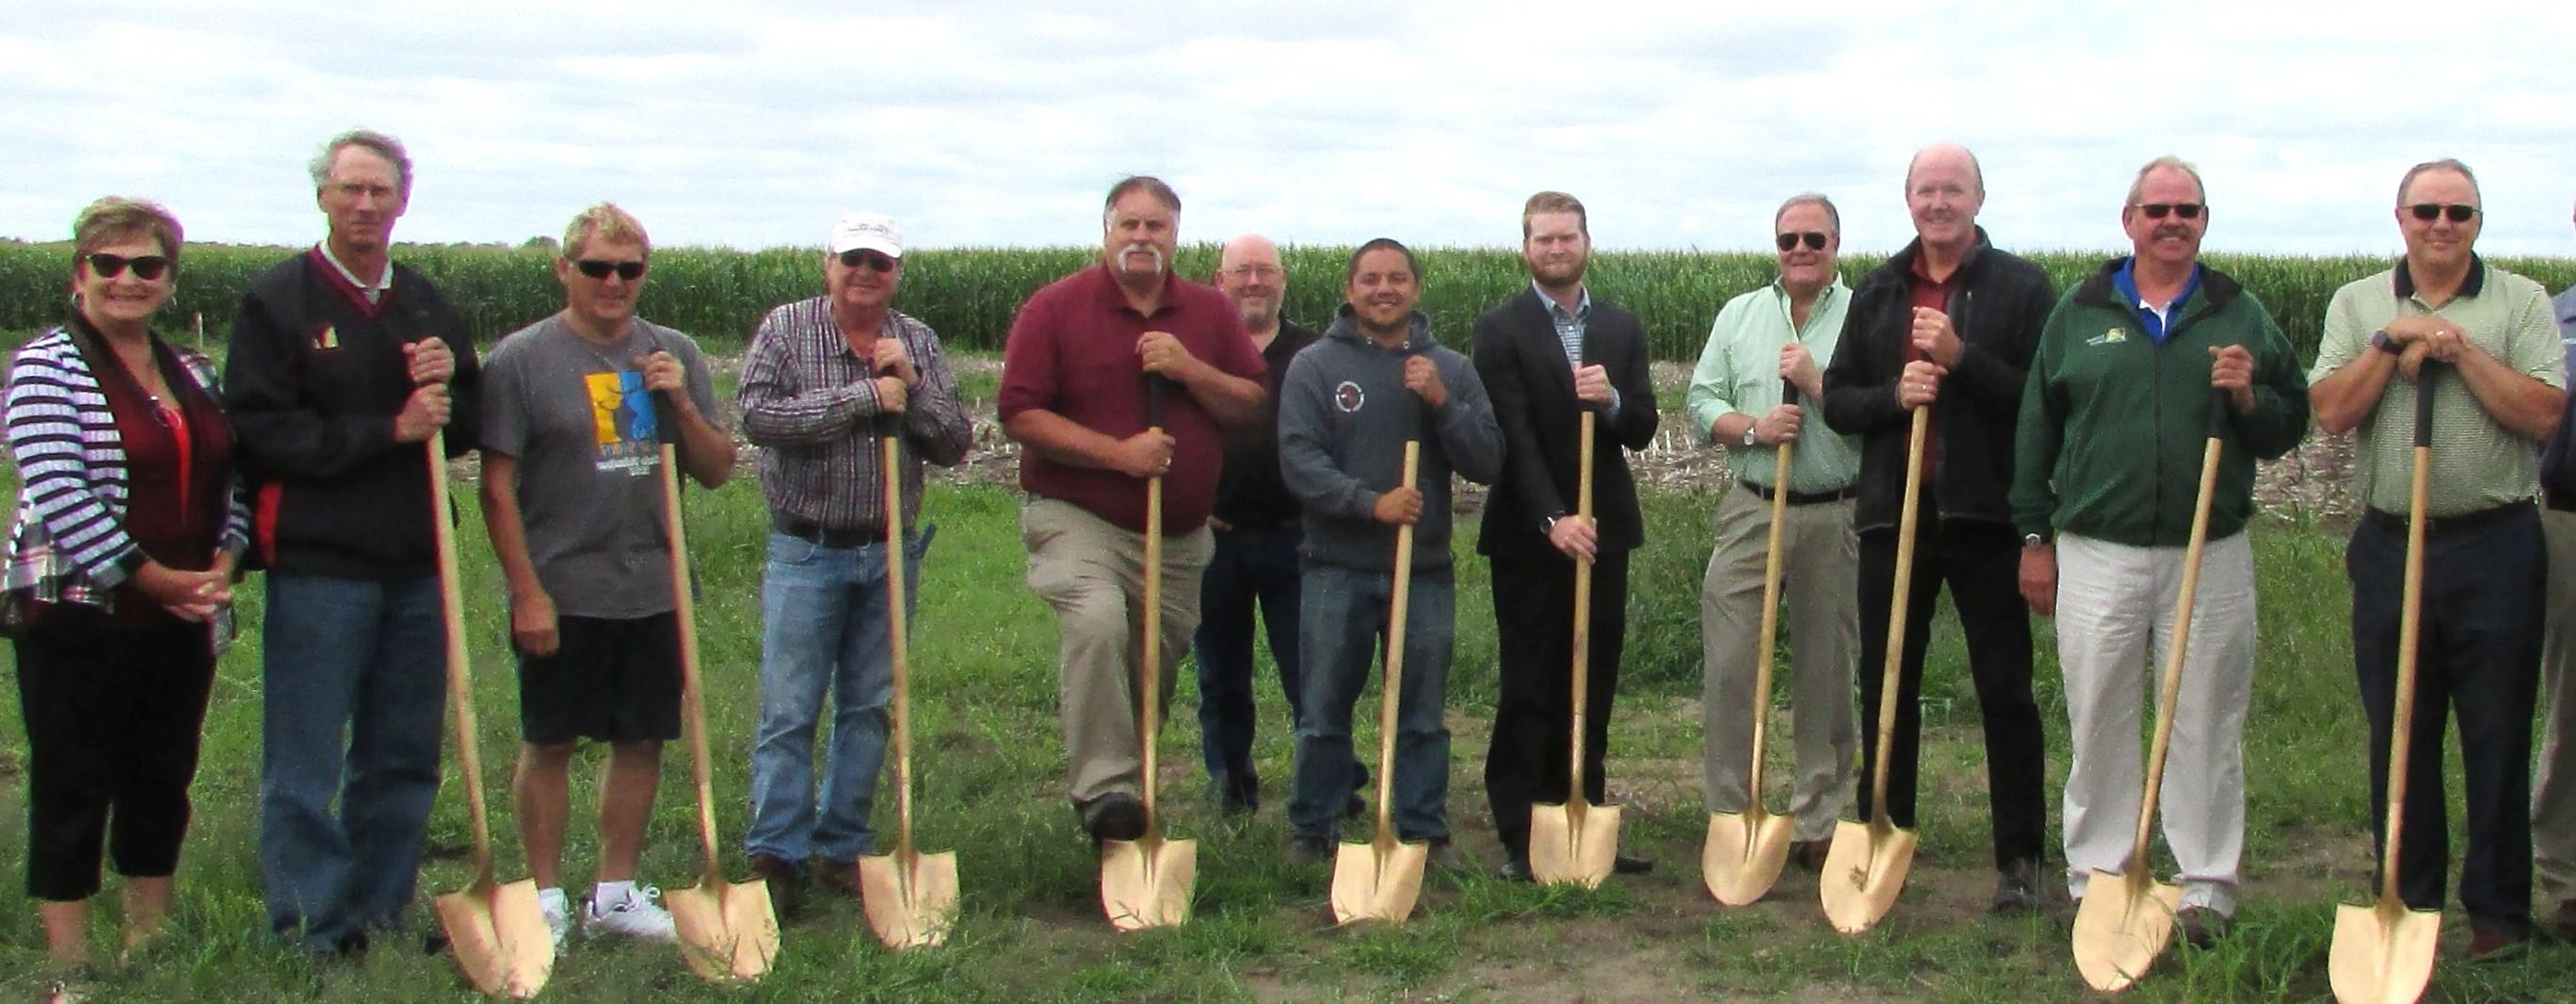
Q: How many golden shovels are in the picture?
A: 10